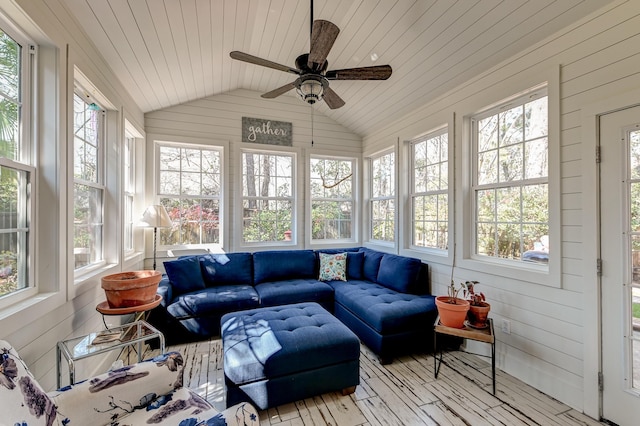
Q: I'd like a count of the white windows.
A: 9